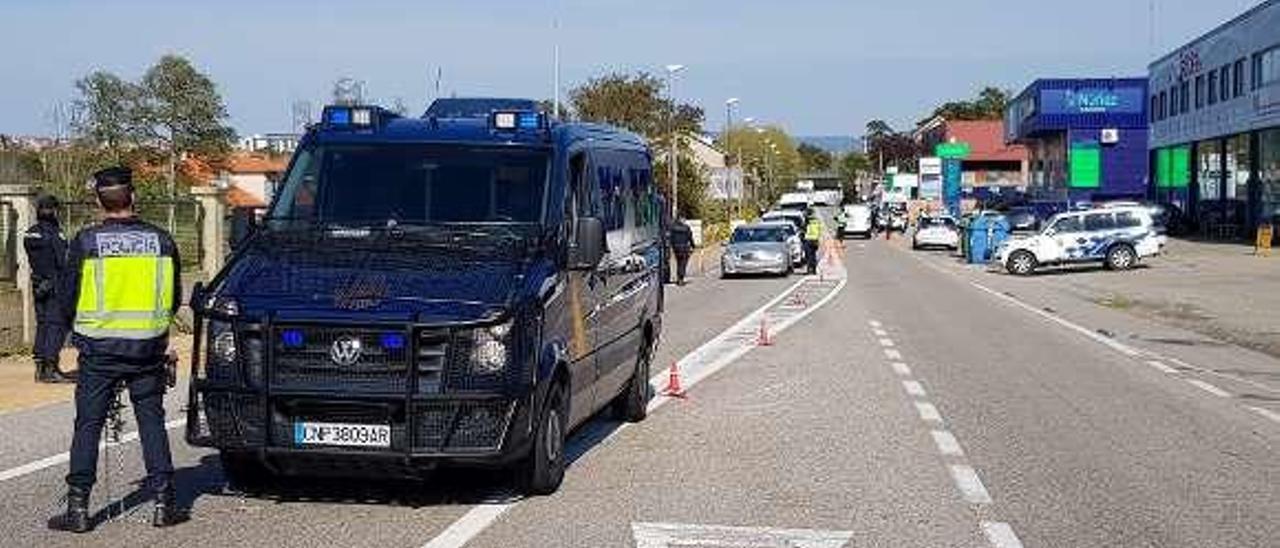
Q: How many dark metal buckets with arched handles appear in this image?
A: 0